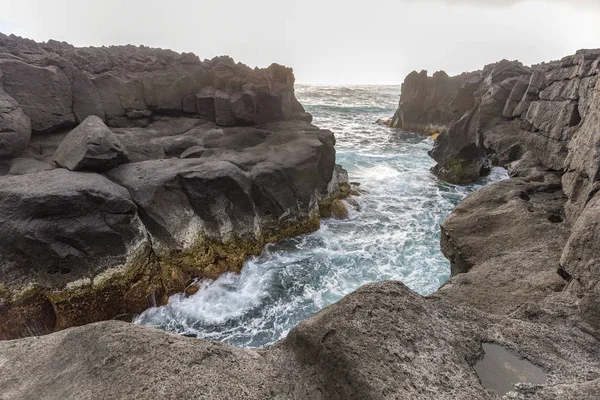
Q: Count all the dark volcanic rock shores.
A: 2